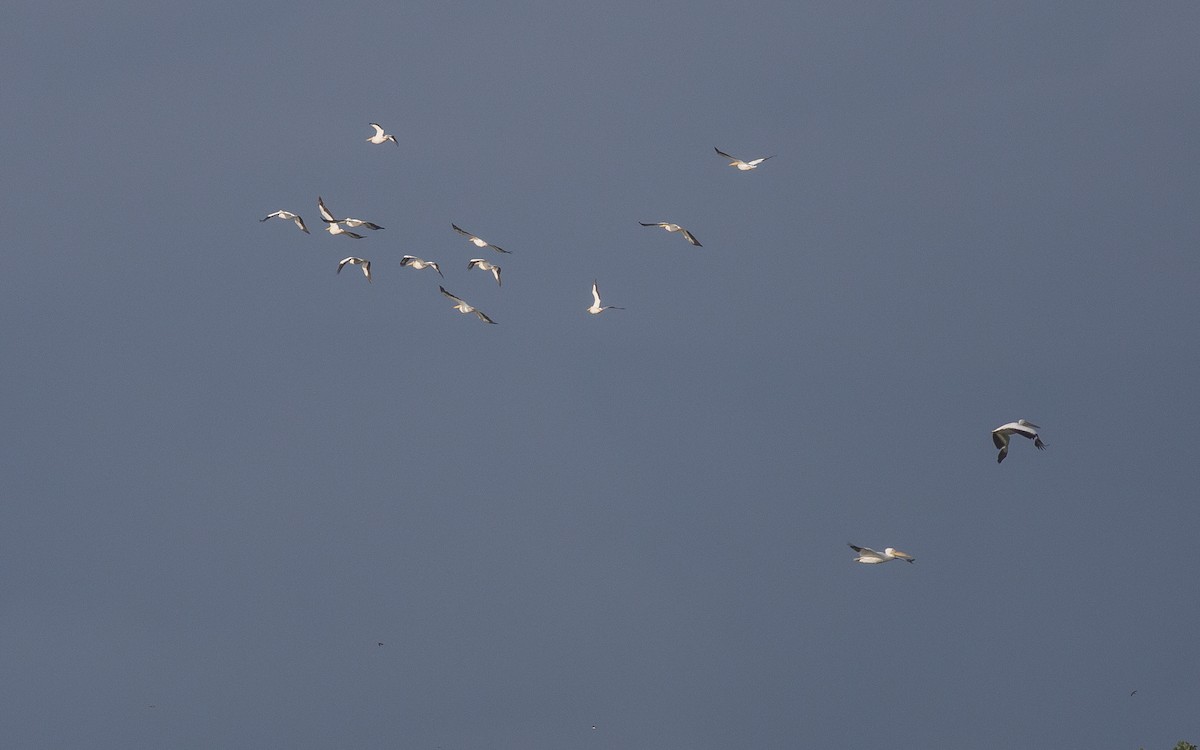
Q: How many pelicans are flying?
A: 14